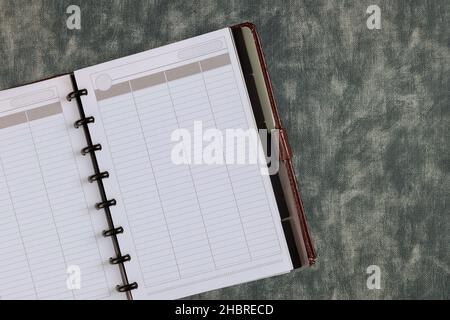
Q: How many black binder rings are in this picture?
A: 8